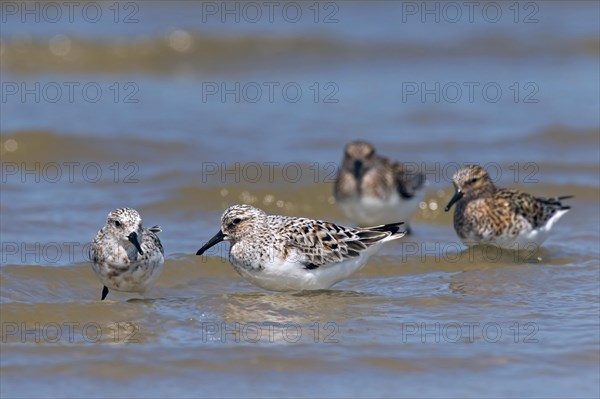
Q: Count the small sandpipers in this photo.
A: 4